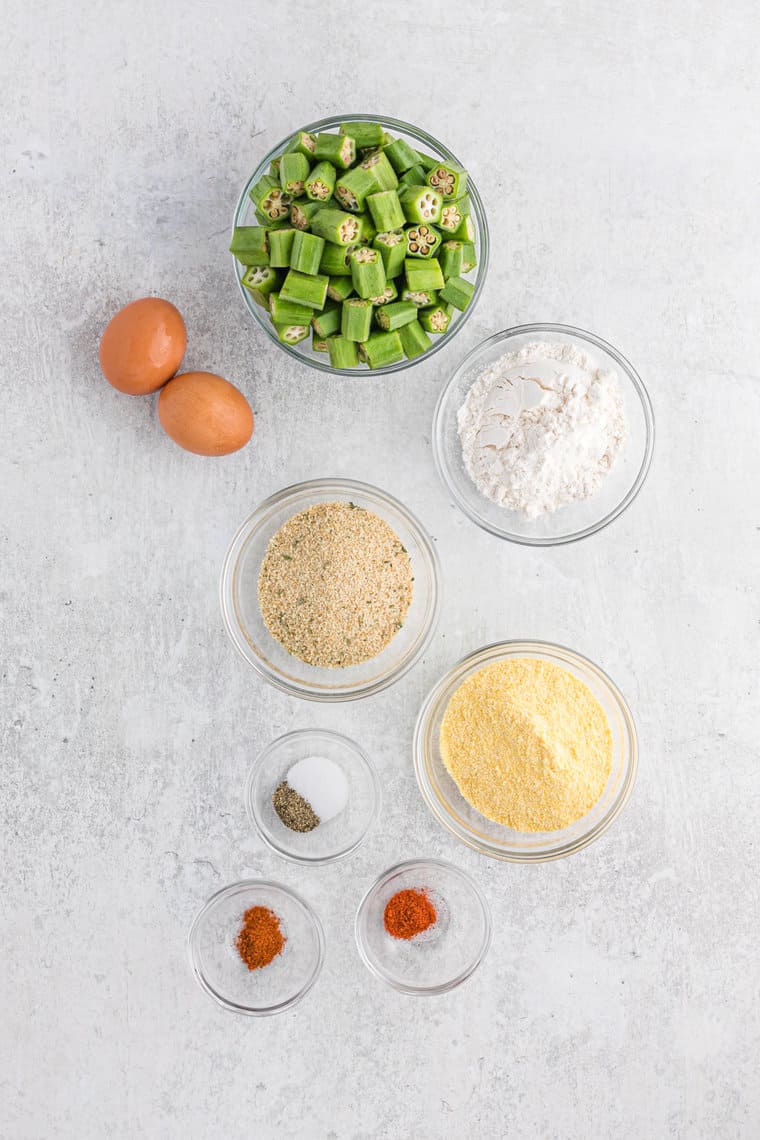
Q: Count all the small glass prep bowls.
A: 3